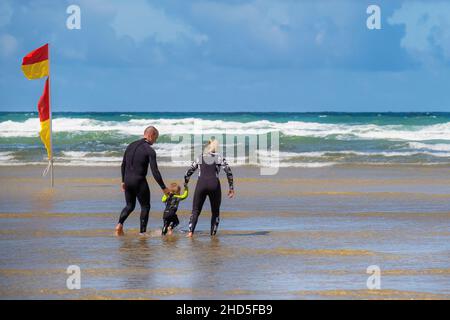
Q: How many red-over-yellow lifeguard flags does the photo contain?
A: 2